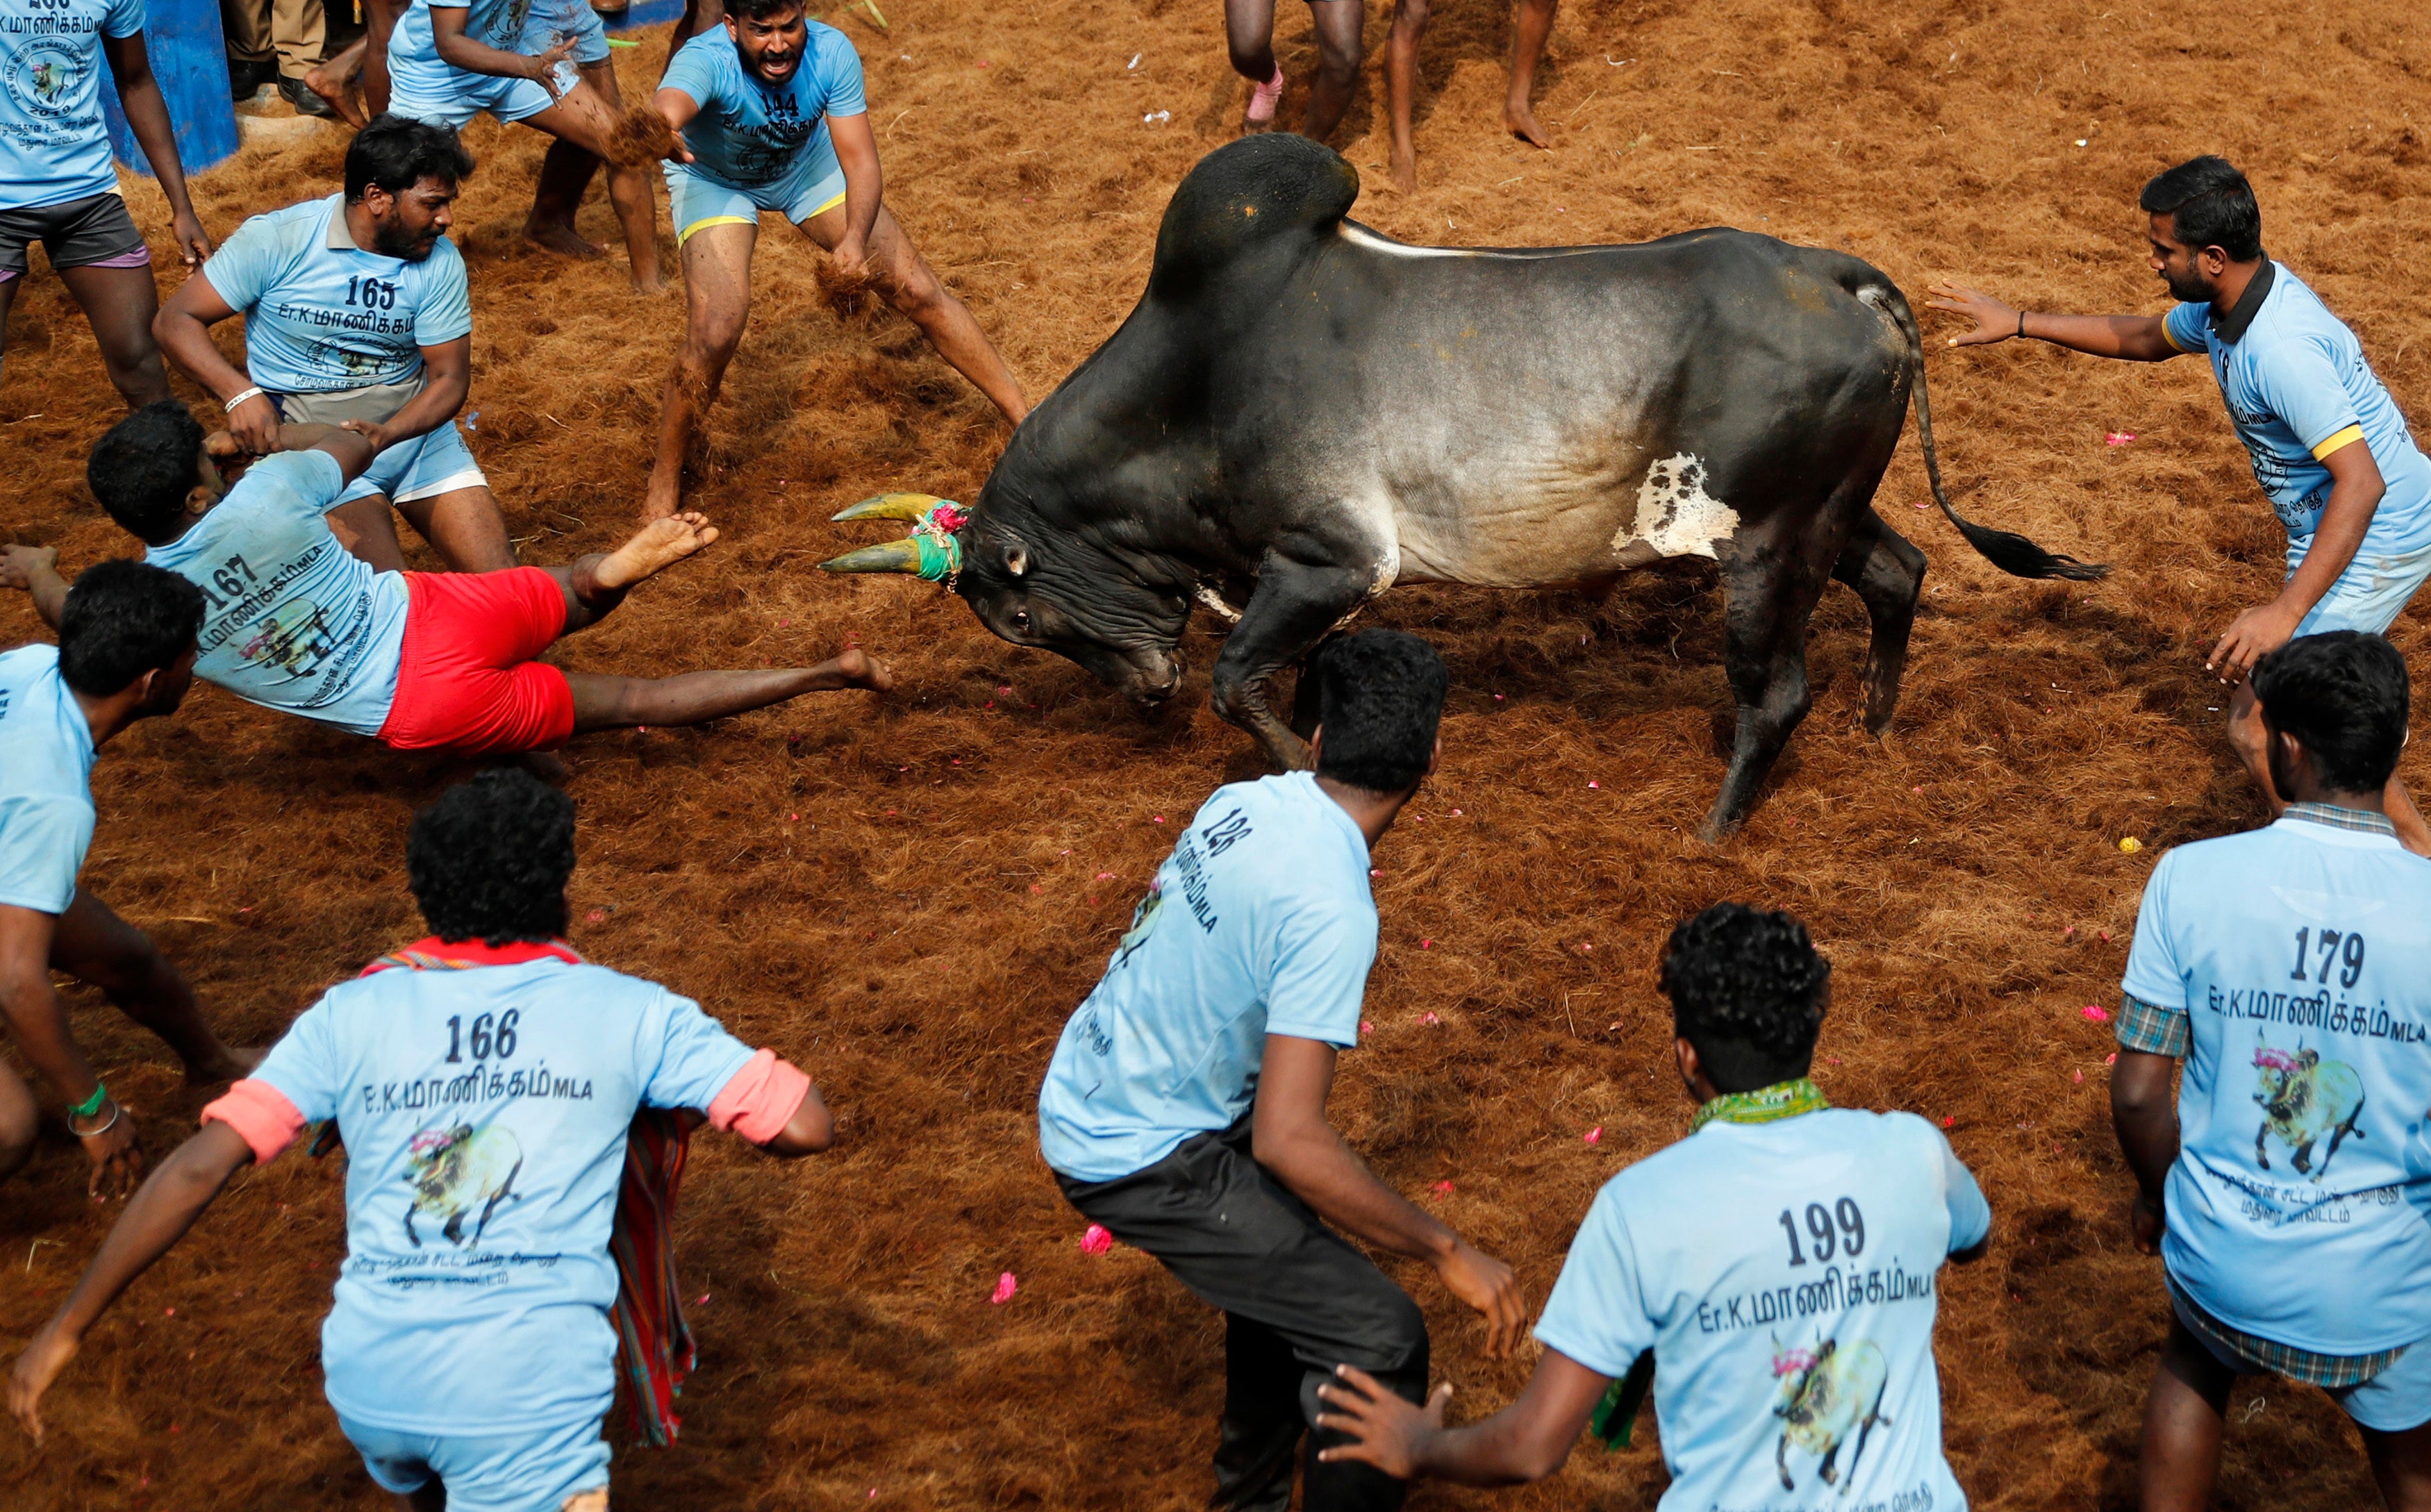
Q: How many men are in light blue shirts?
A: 11